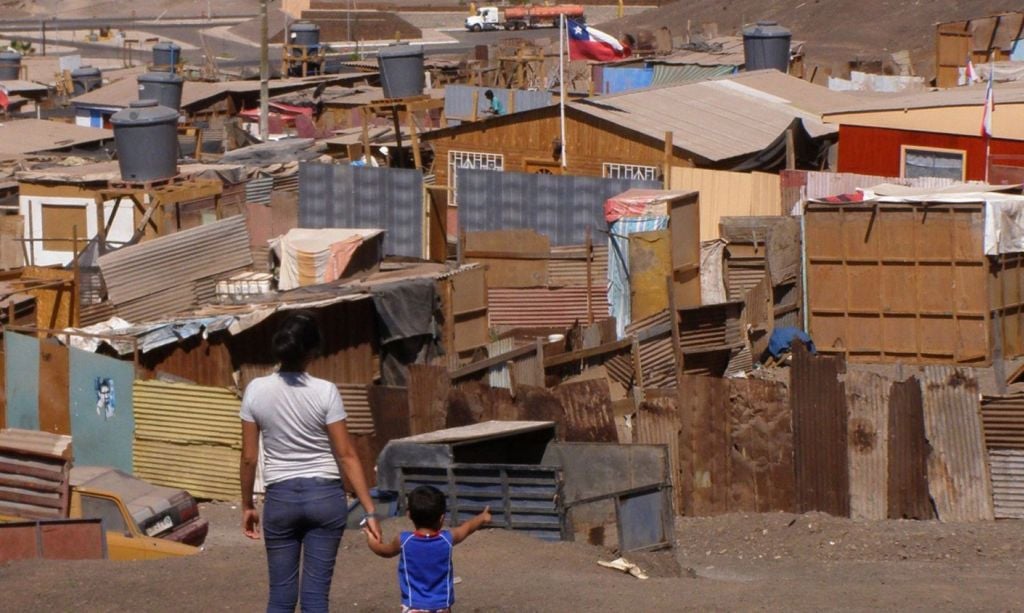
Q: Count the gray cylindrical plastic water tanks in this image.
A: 8